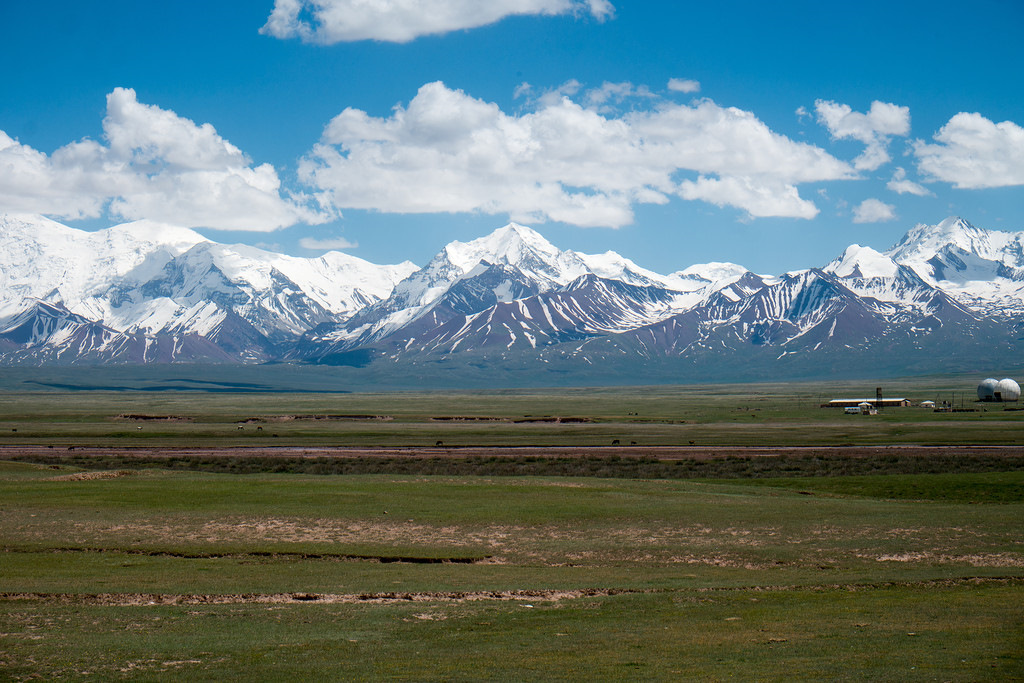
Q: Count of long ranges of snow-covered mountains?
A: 1